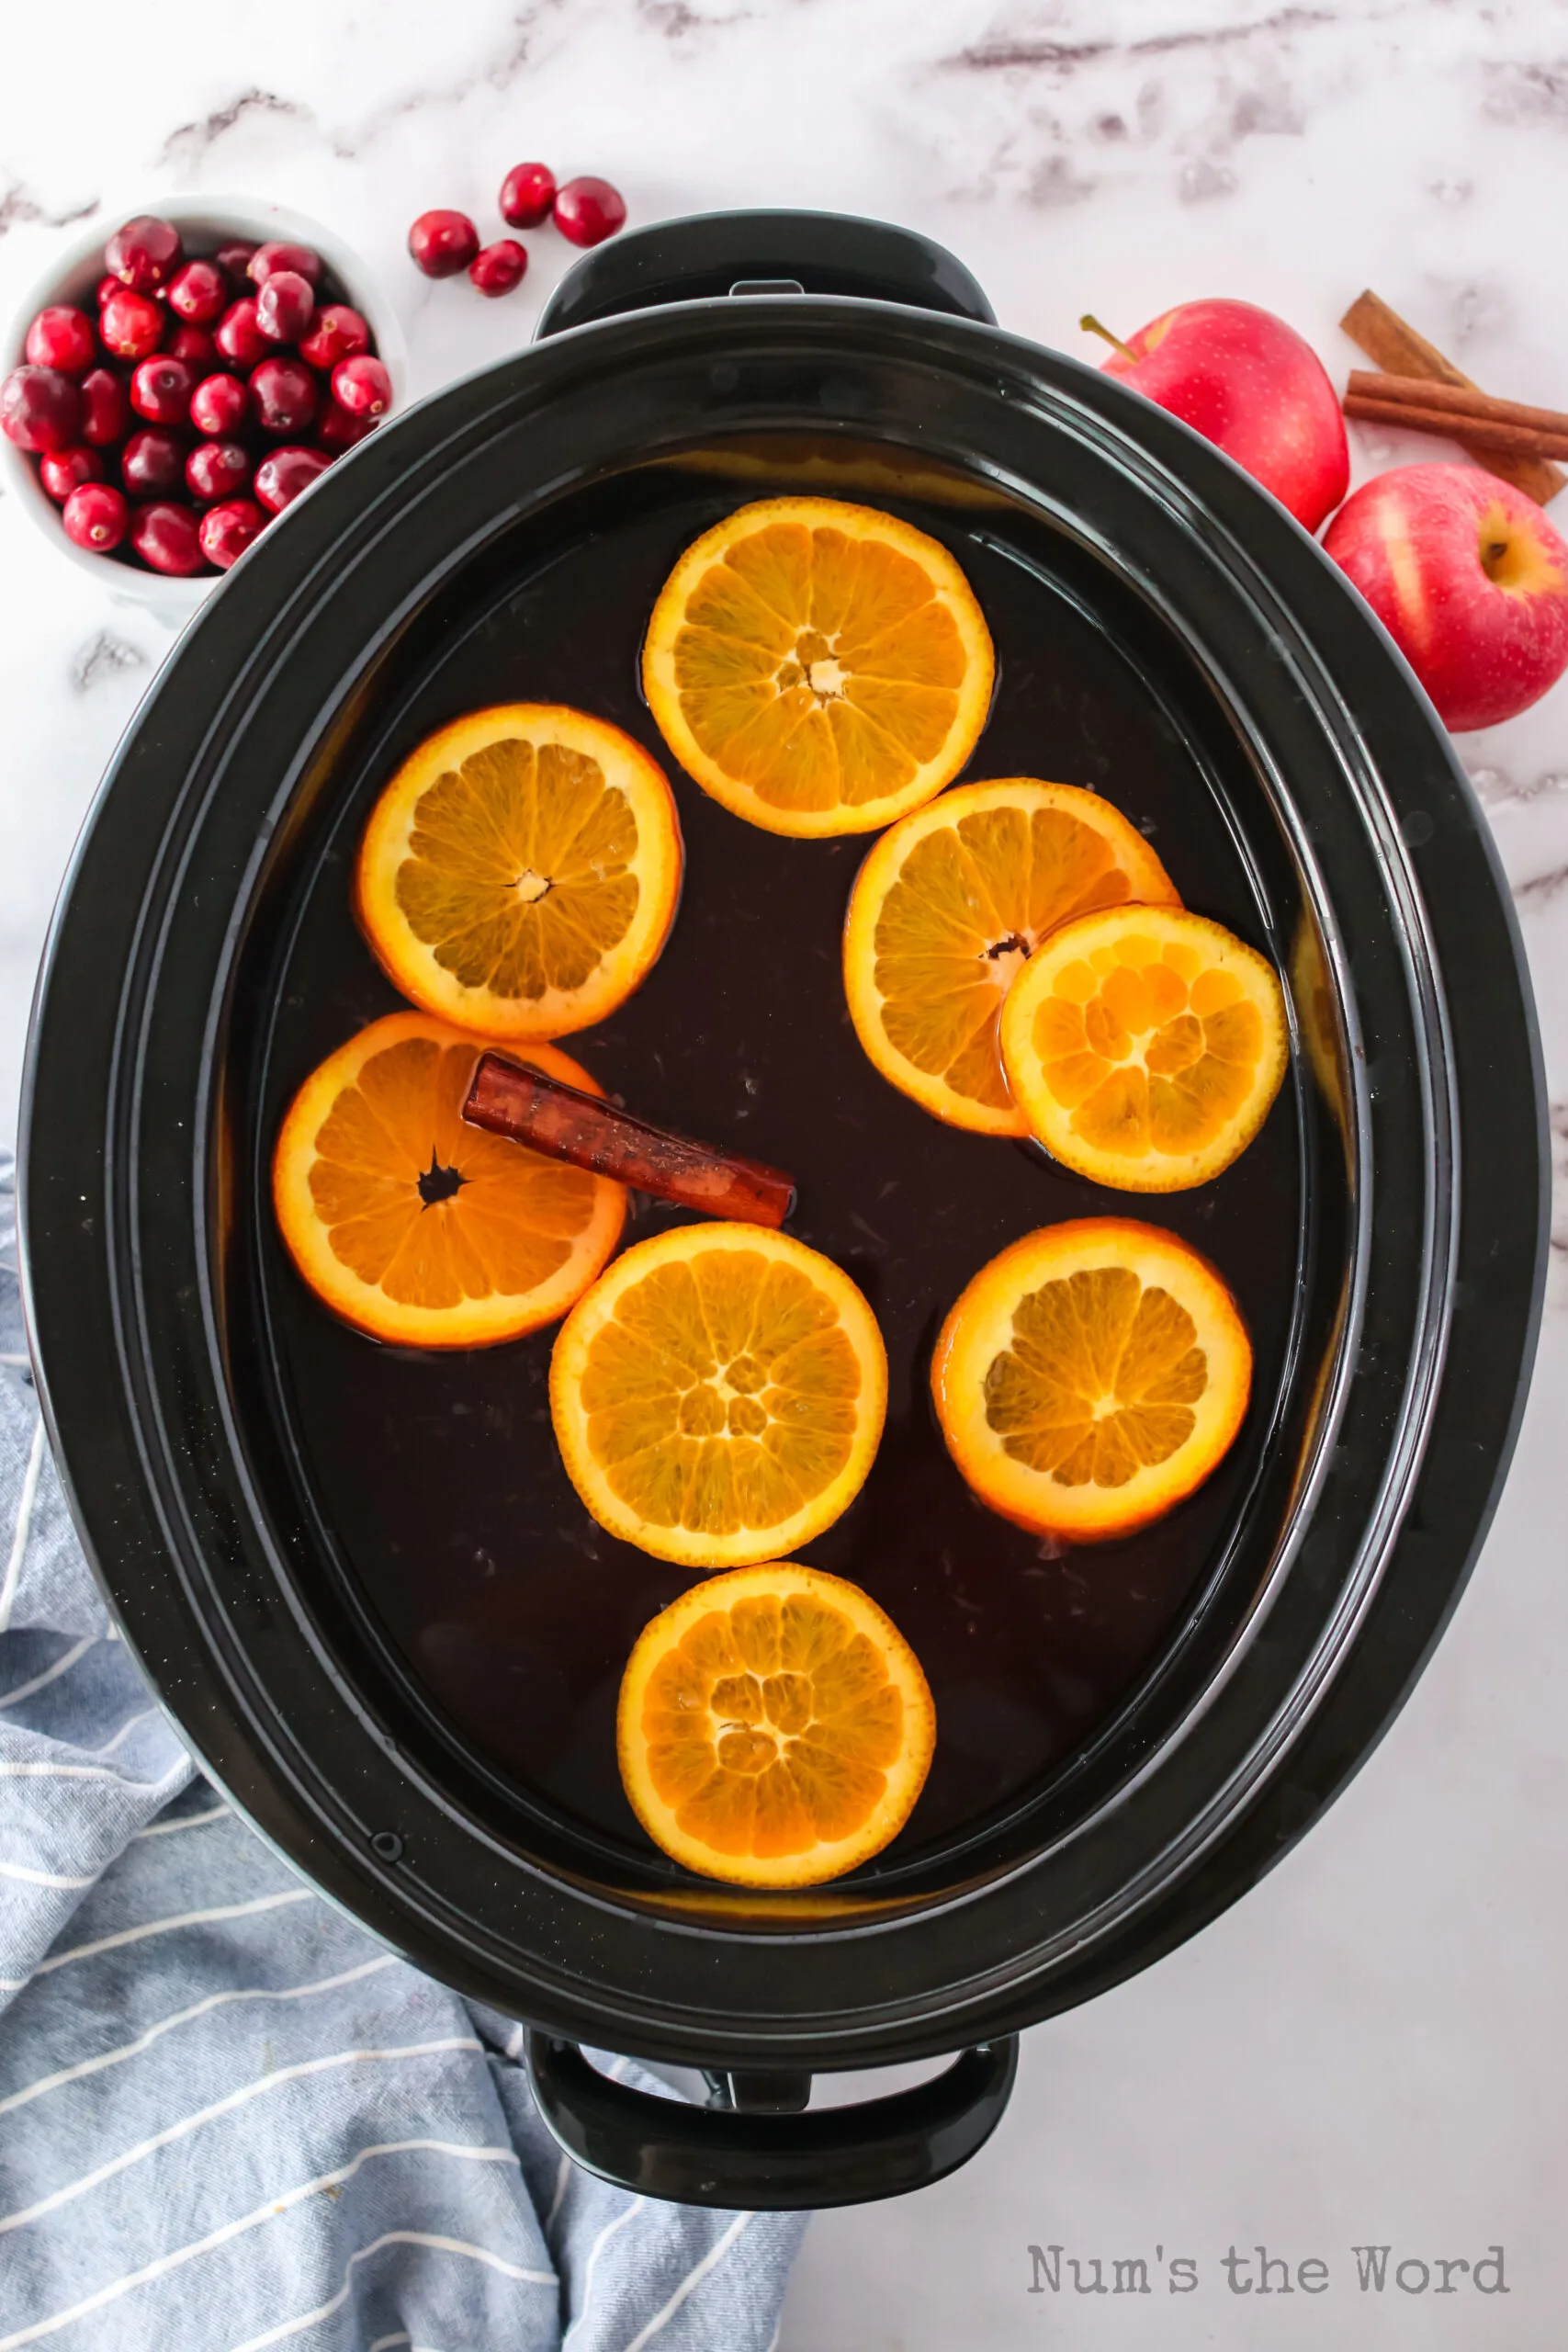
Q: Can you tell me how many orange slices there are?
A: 8